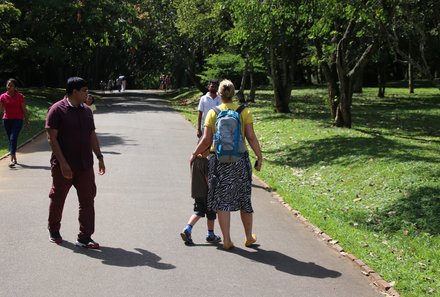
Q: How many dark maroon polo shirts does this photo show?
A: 1